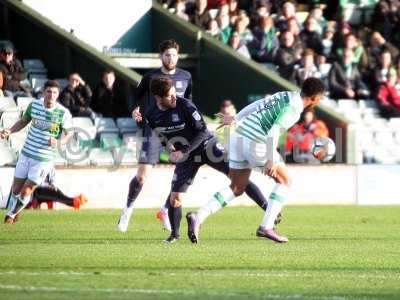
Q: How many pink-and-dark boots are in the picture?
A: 2